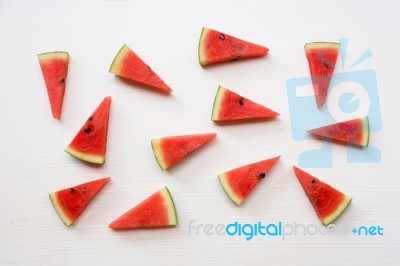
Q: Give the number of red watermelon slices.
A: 12